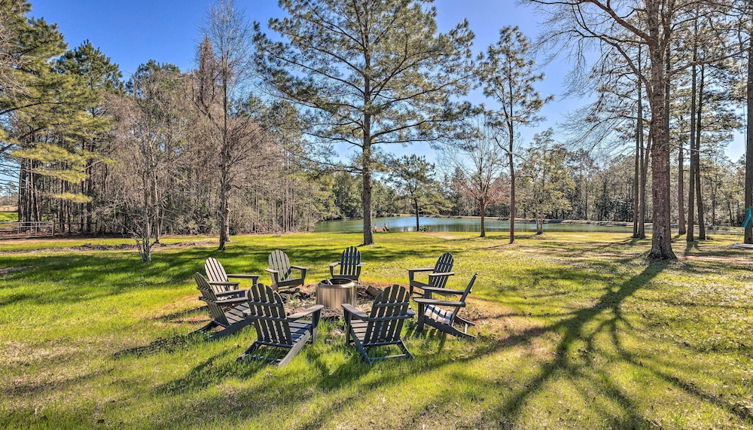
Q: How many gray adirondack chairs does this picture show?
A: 8